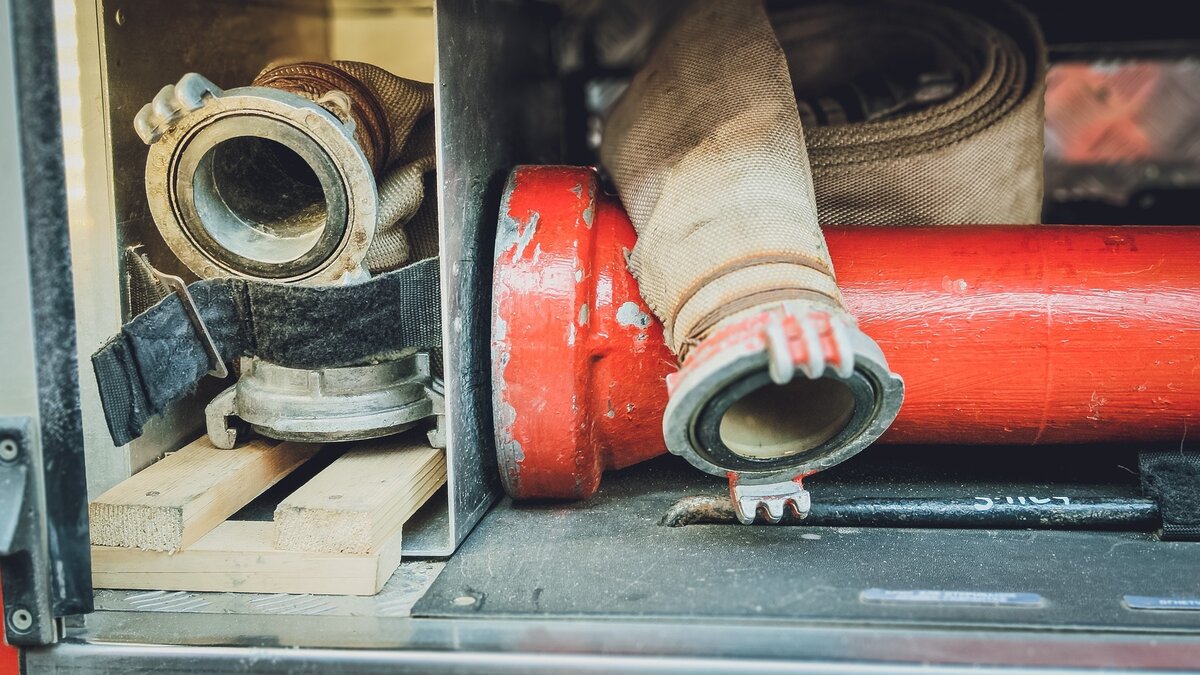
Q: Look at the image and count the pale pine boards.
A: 3